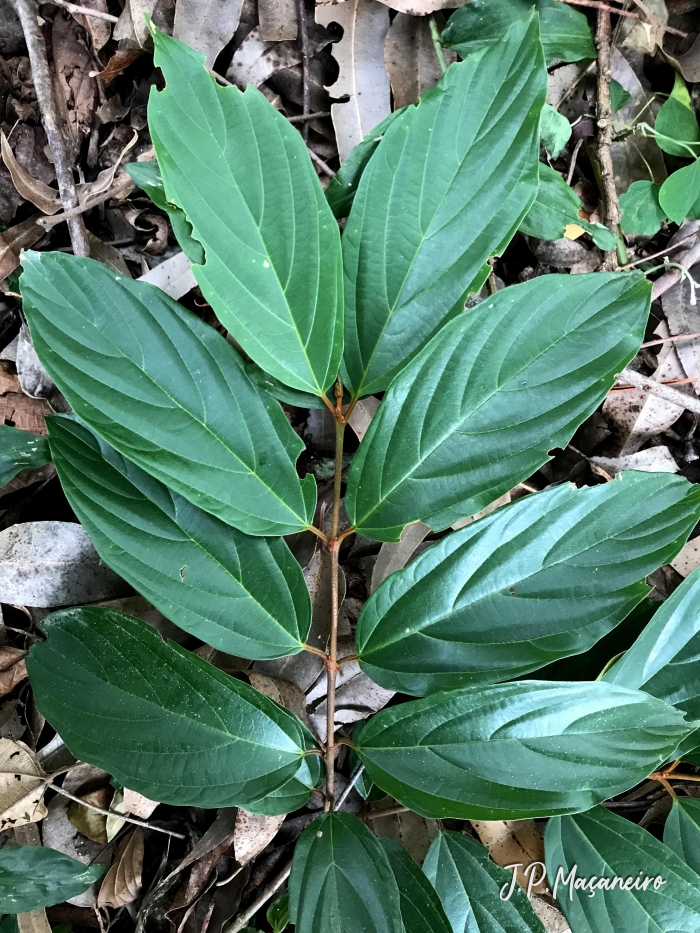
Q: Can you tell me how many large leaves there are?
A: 8